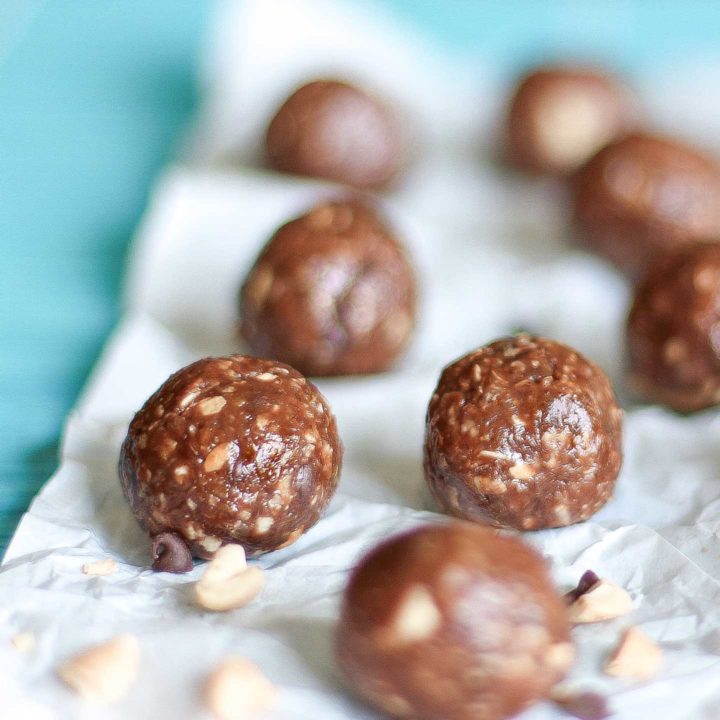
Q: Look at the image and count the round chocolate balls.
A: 8